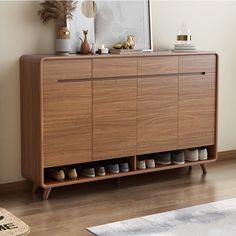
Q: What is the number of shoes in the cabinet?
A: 12